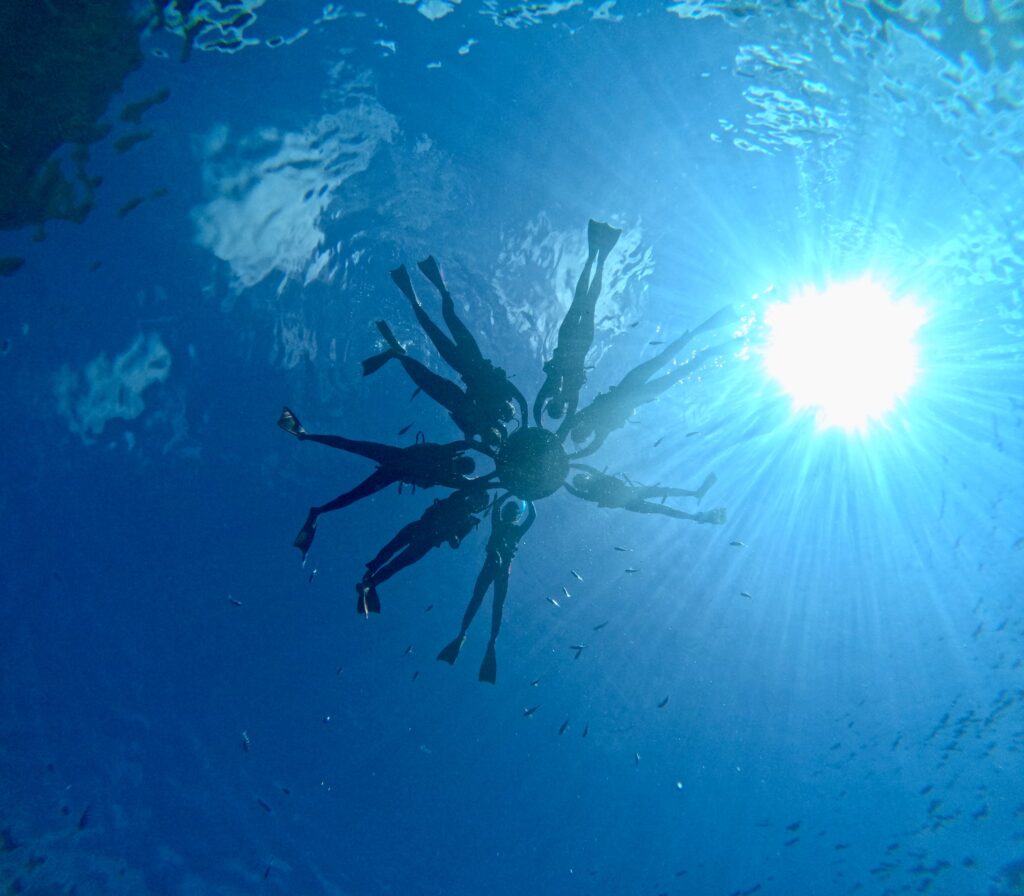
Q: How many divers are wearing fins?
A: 8